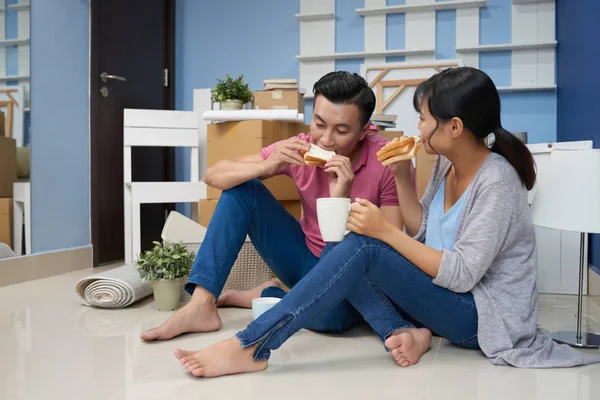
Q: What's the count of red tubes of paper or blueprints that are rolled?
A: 0